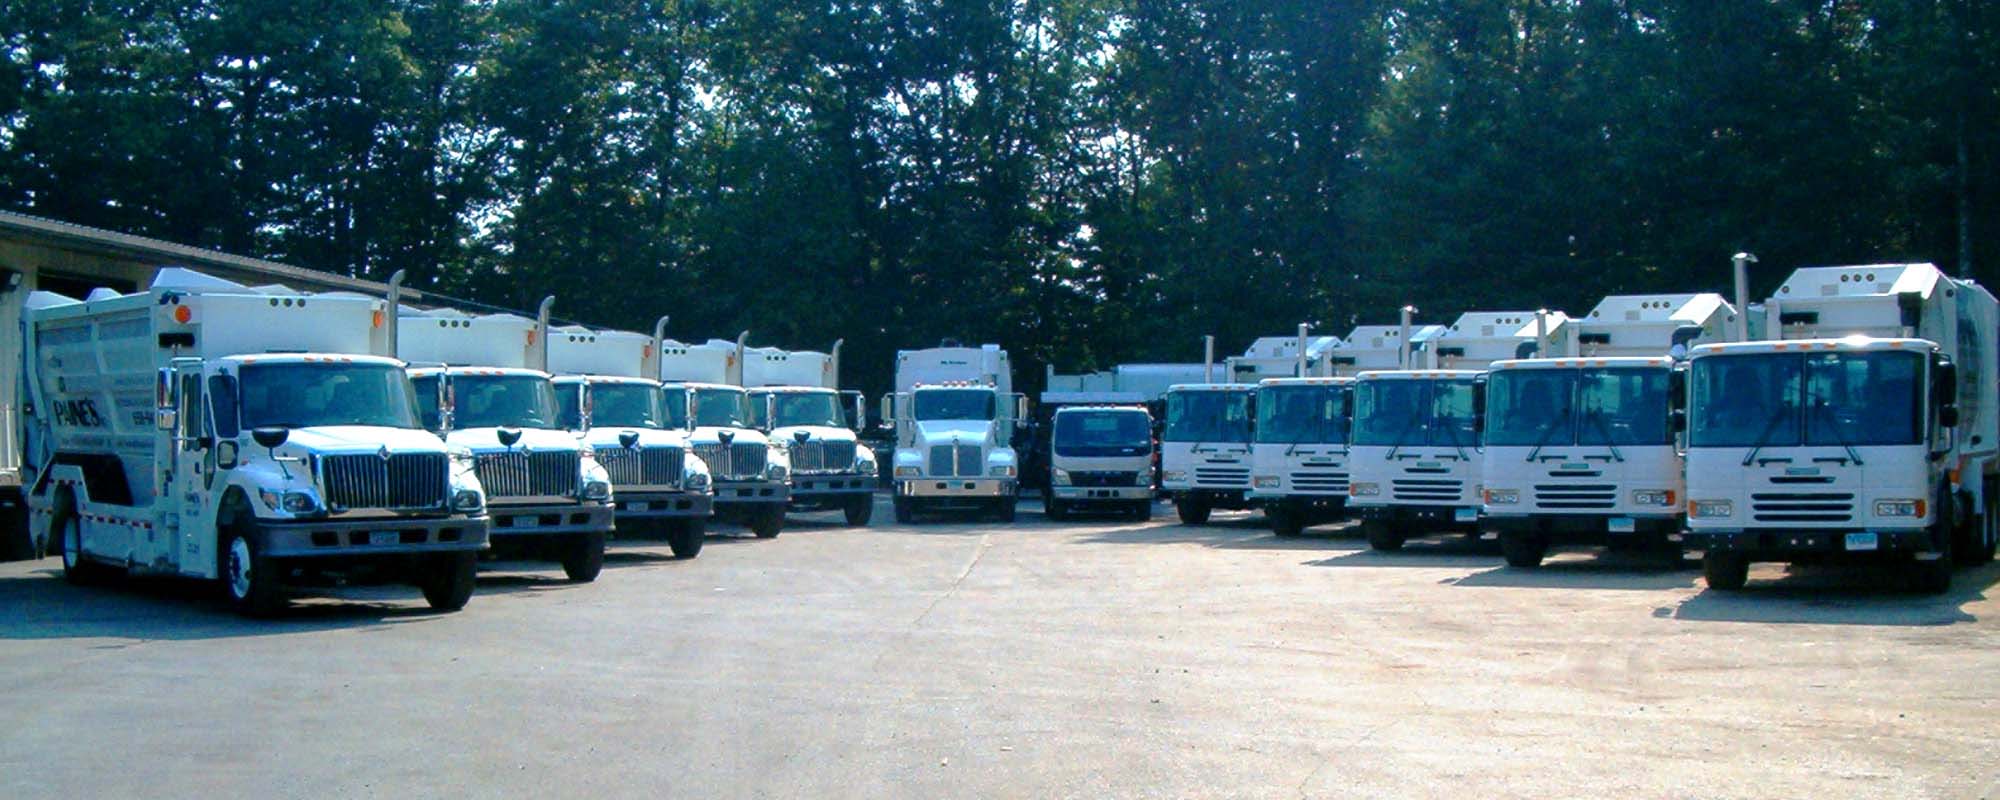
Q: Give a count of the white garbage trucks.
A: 12